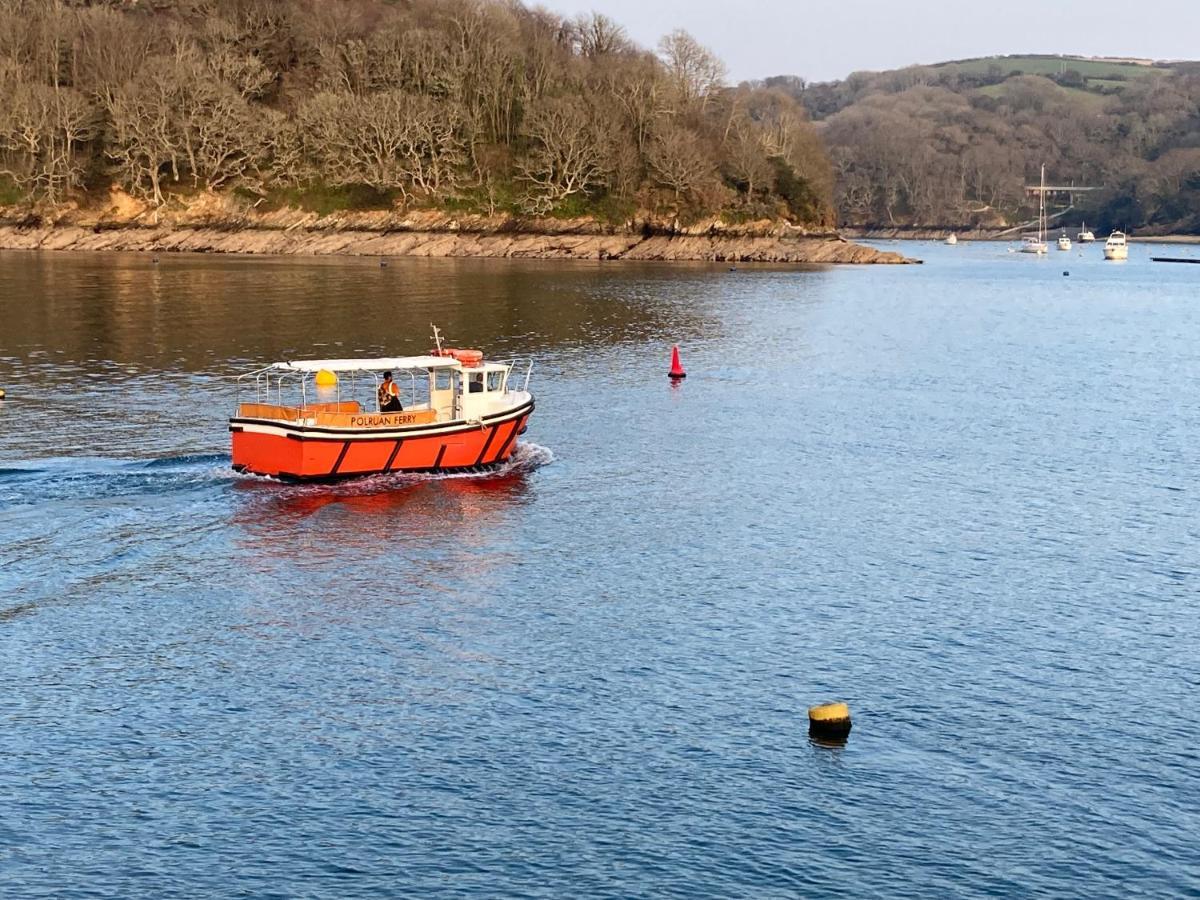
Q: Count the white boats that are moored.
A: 5